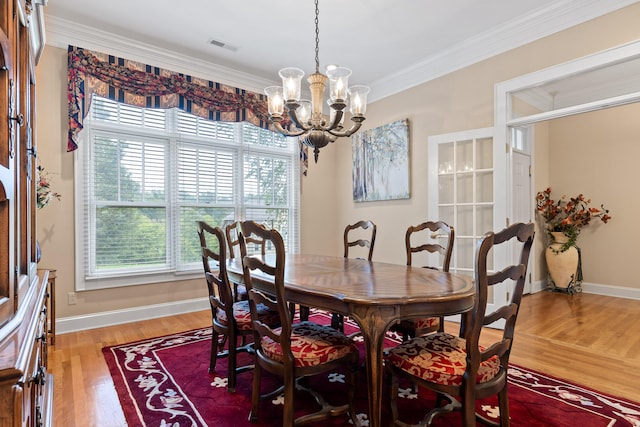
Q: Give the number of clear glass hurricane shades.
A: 6